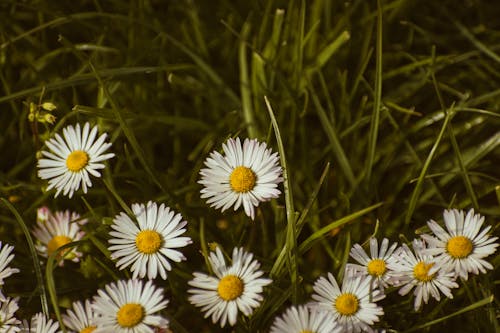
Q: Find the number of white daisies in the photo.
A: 15